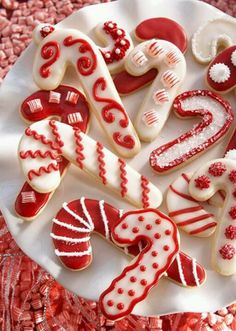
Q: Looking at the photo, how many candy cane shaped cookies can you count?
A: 13